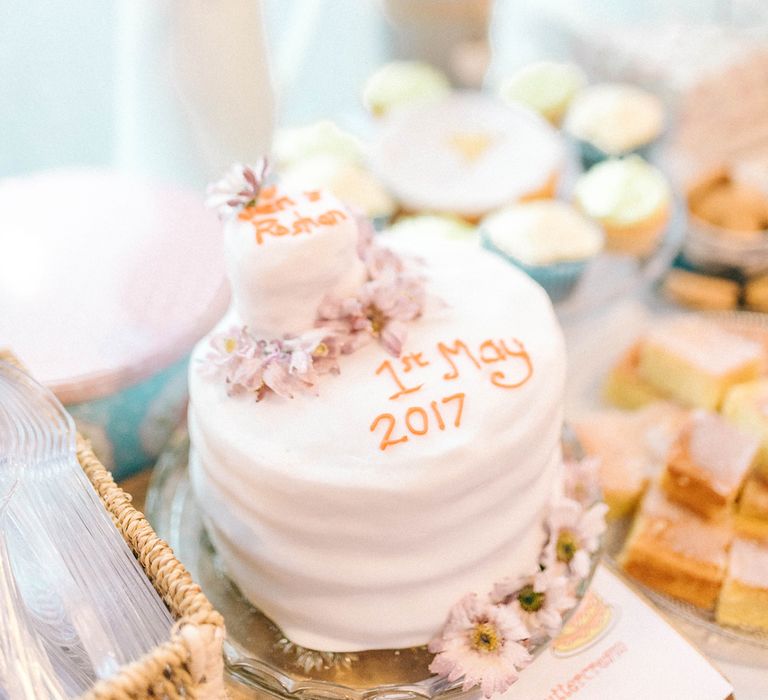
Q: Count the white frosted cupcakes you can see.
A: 3